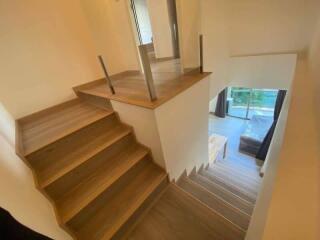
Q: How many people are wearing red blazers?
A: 0